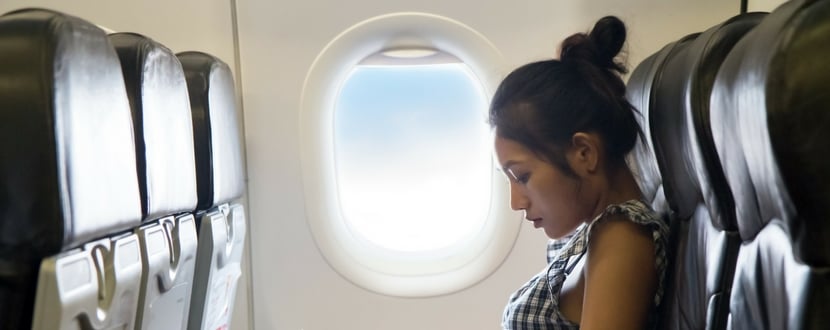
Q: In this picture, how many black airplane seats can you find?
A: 6